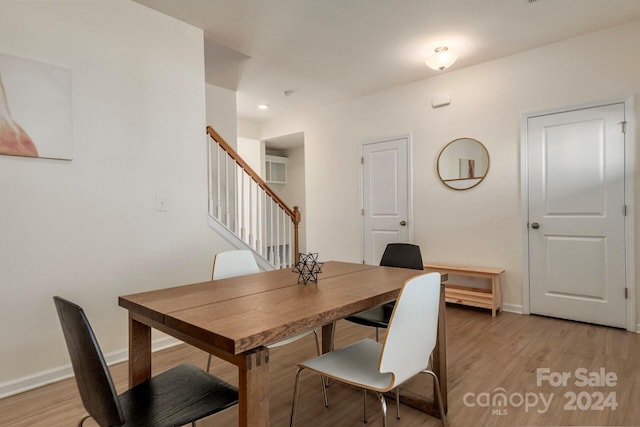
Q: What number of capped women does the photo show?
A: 0